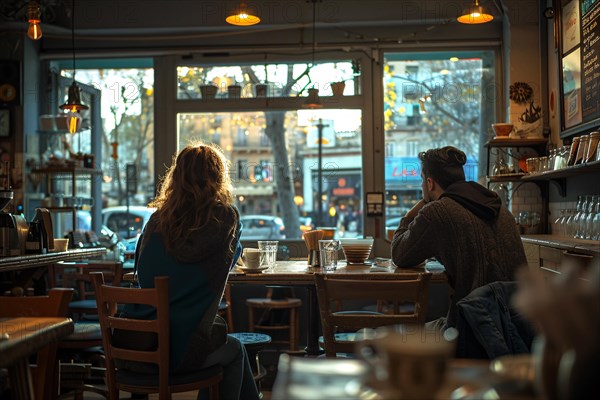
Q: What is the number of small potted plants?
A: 4